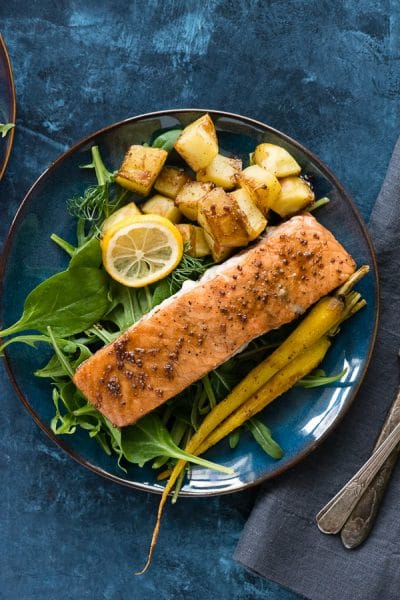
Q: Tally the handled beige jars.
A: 0